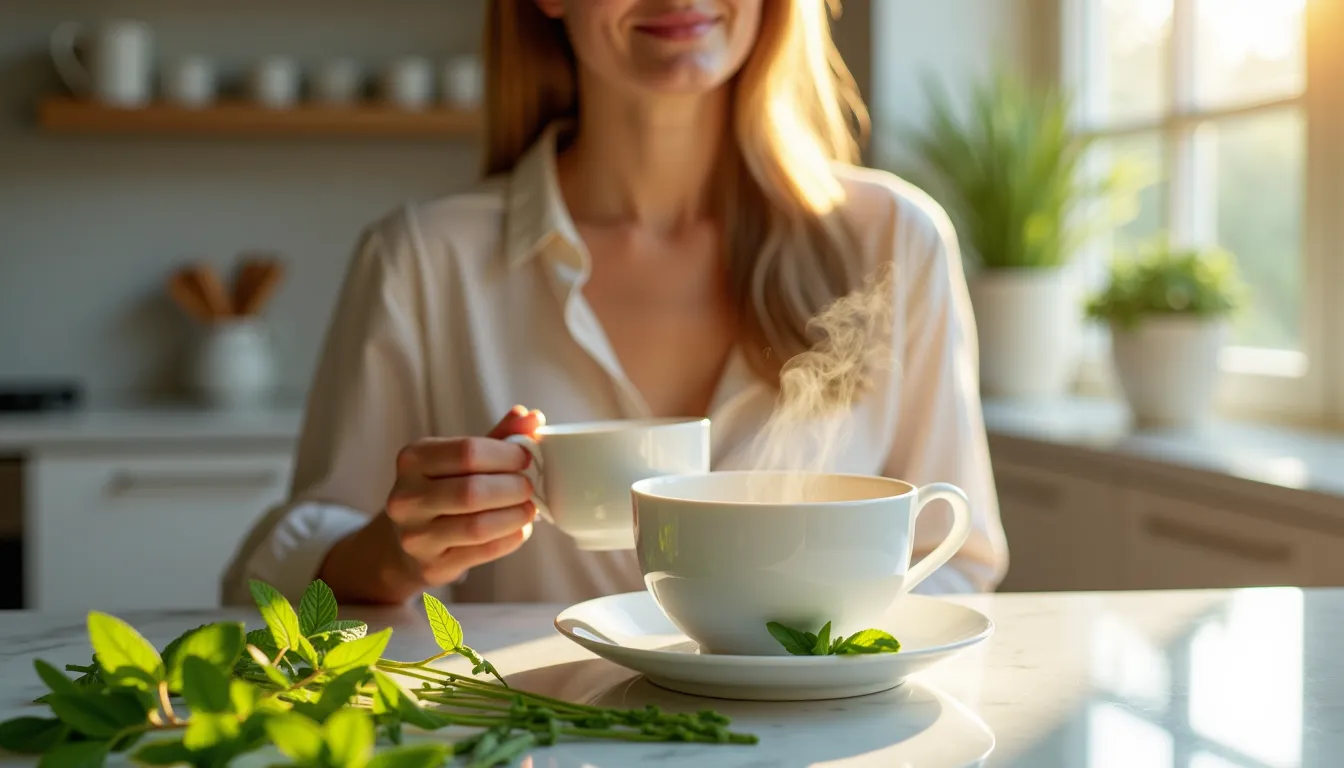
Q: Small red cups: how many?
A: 0